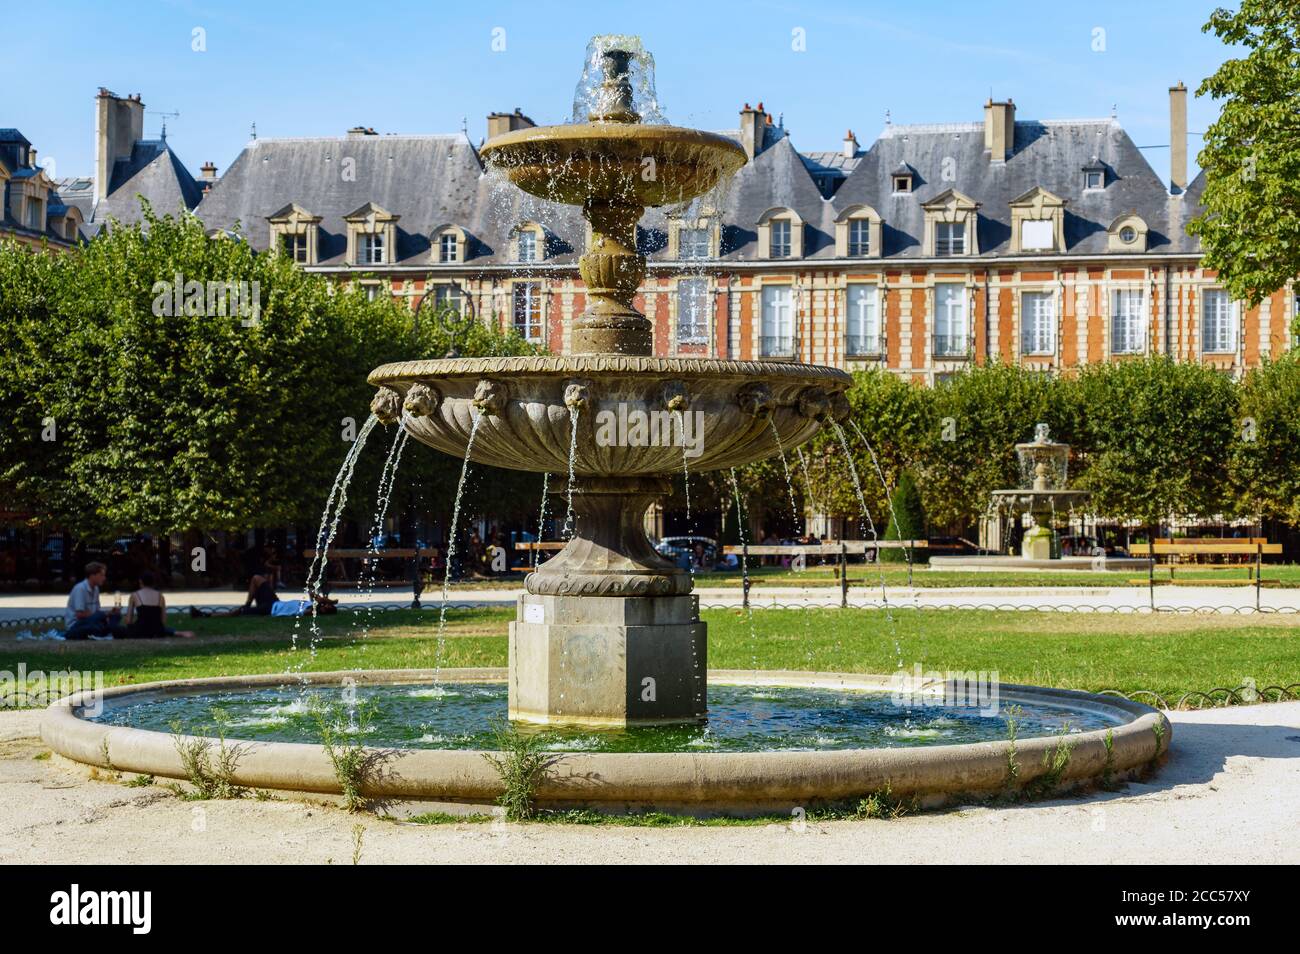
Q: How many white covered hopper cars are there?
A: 0